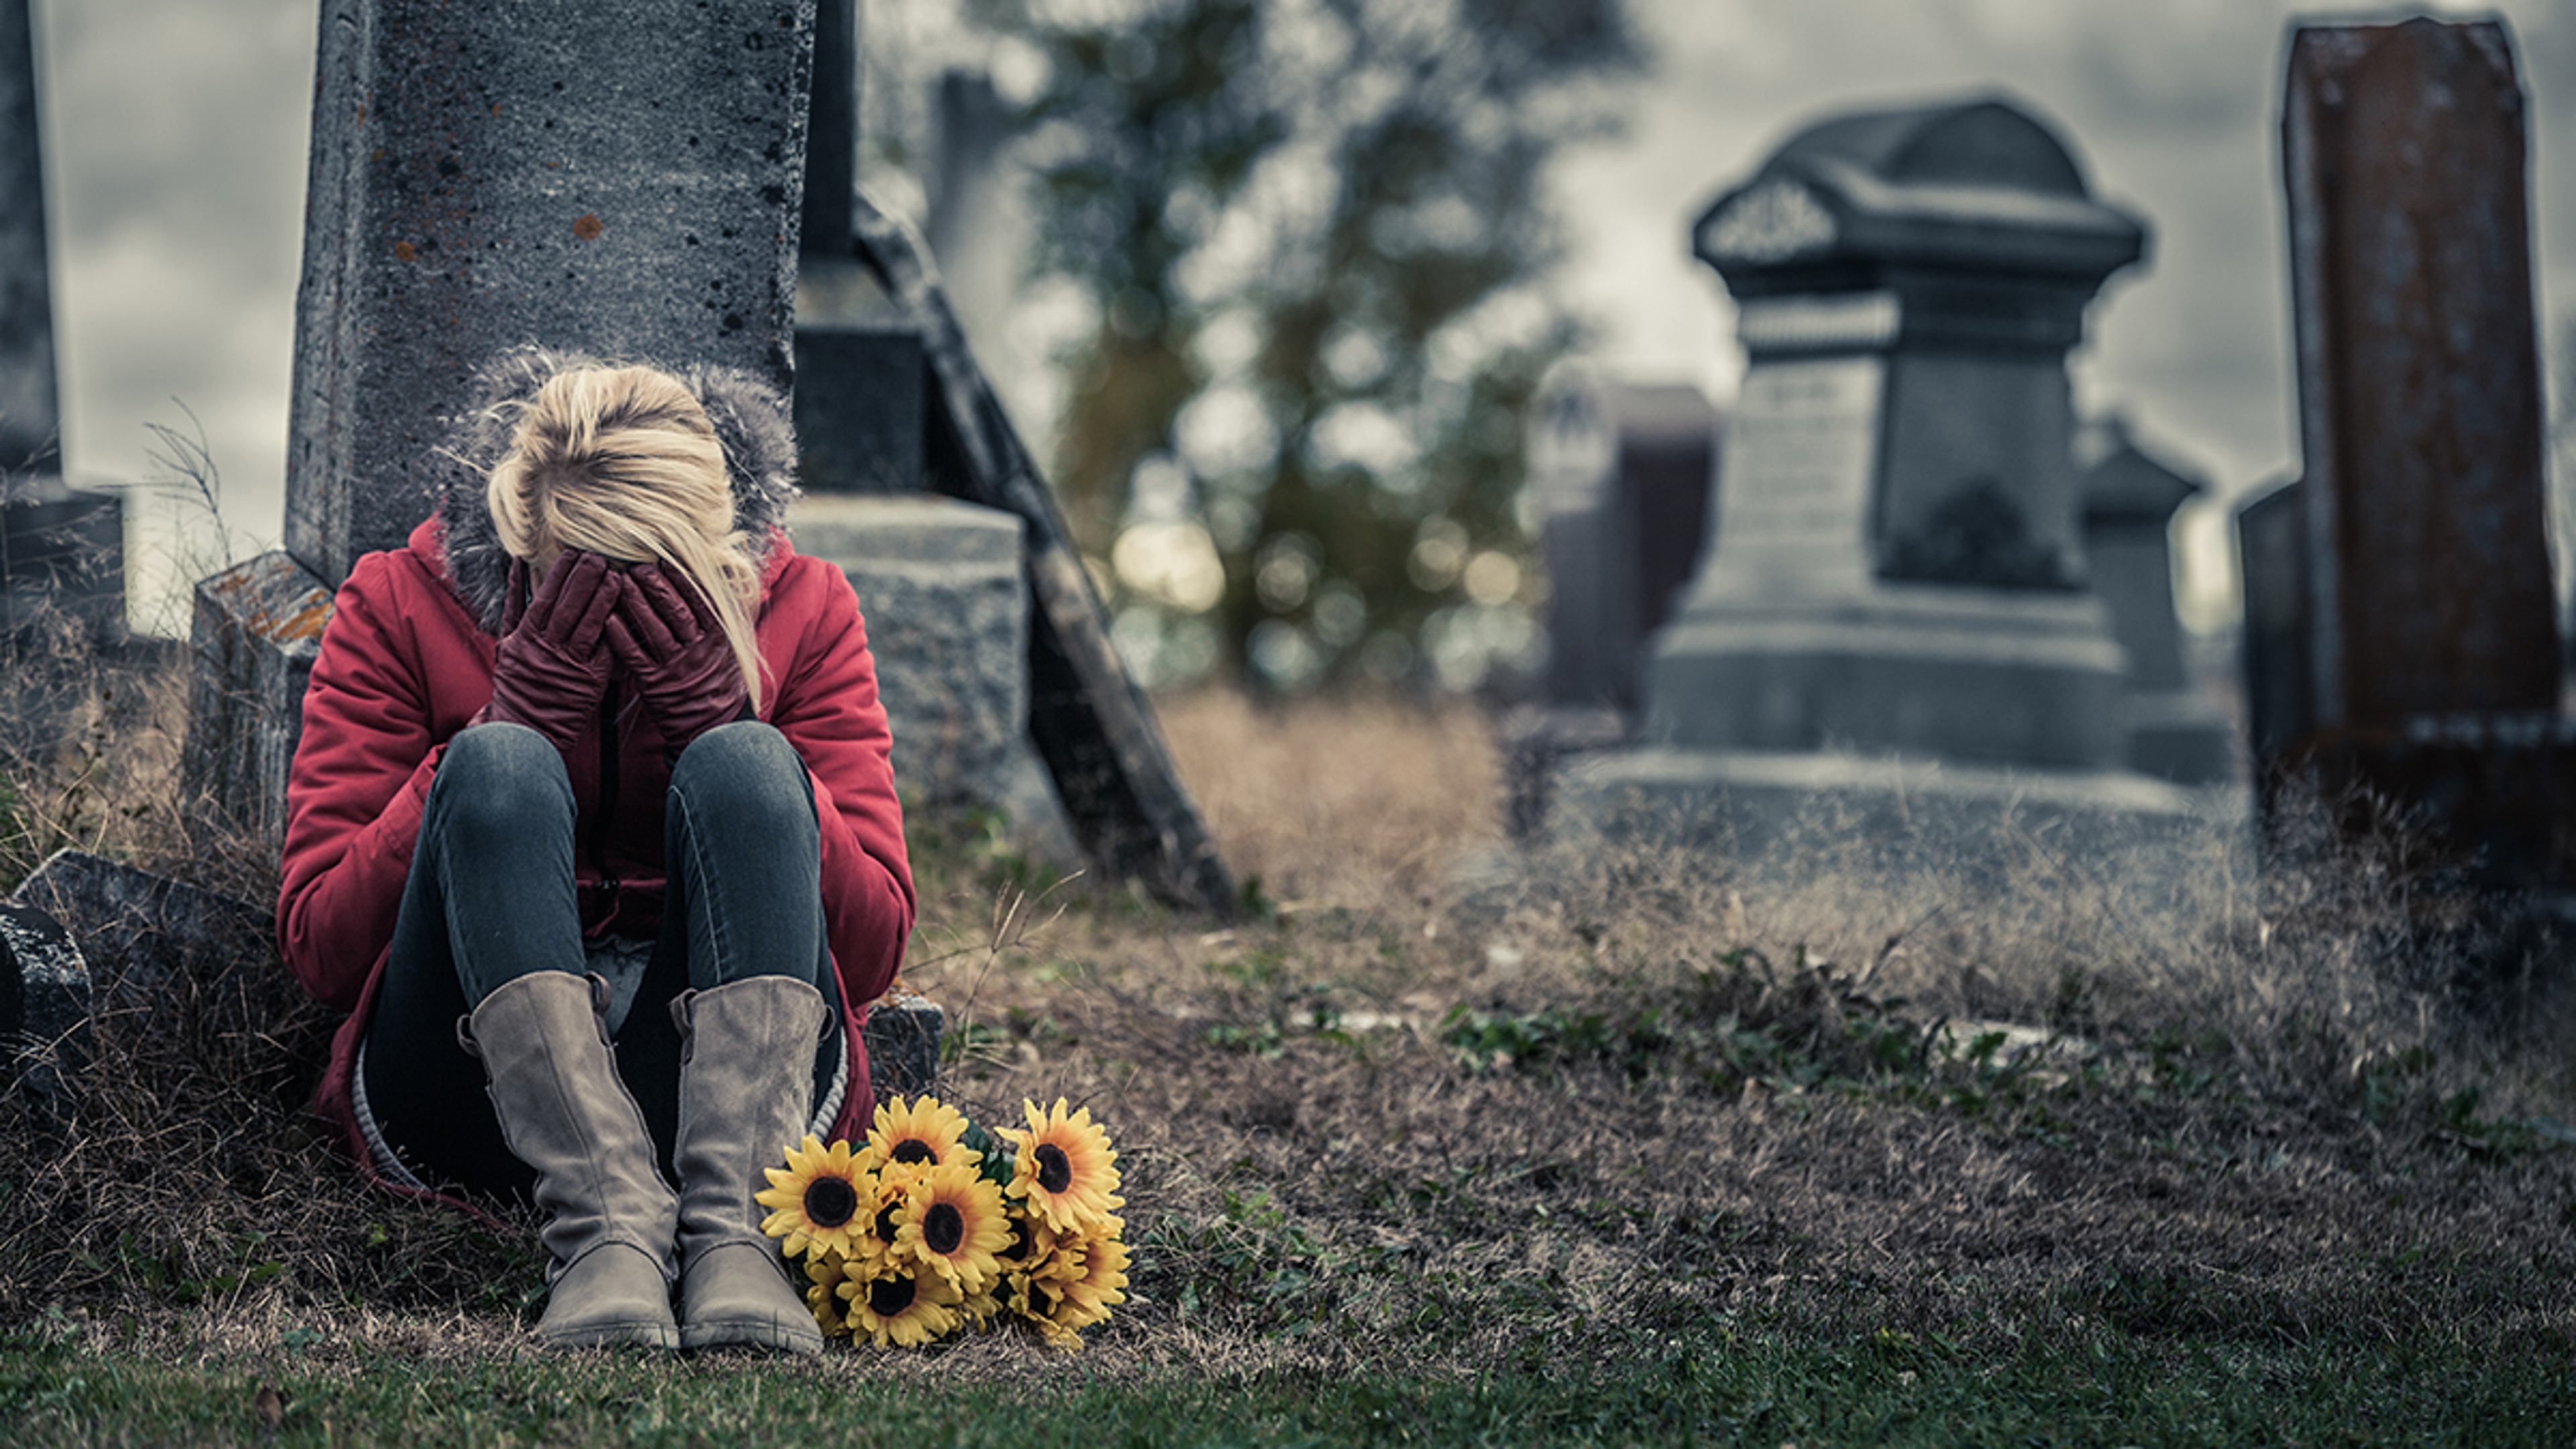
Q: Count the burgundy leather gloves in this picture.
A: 2